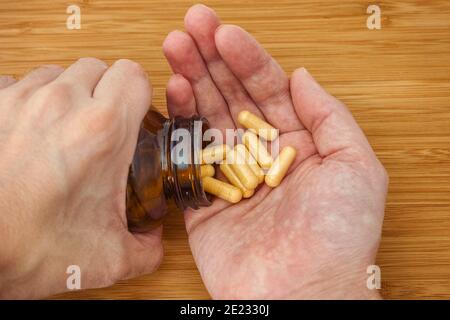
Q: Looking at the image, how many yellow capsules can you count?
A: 9